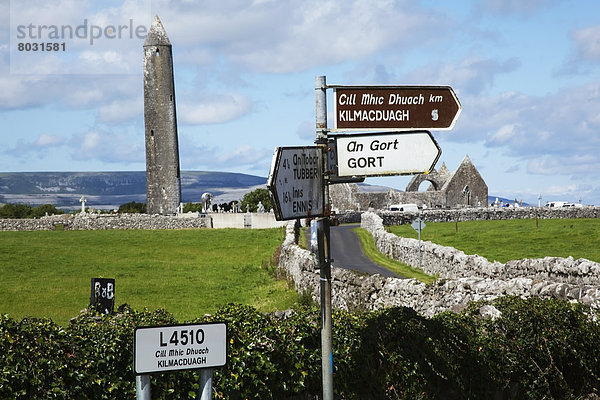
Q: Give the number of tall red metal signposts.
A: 0